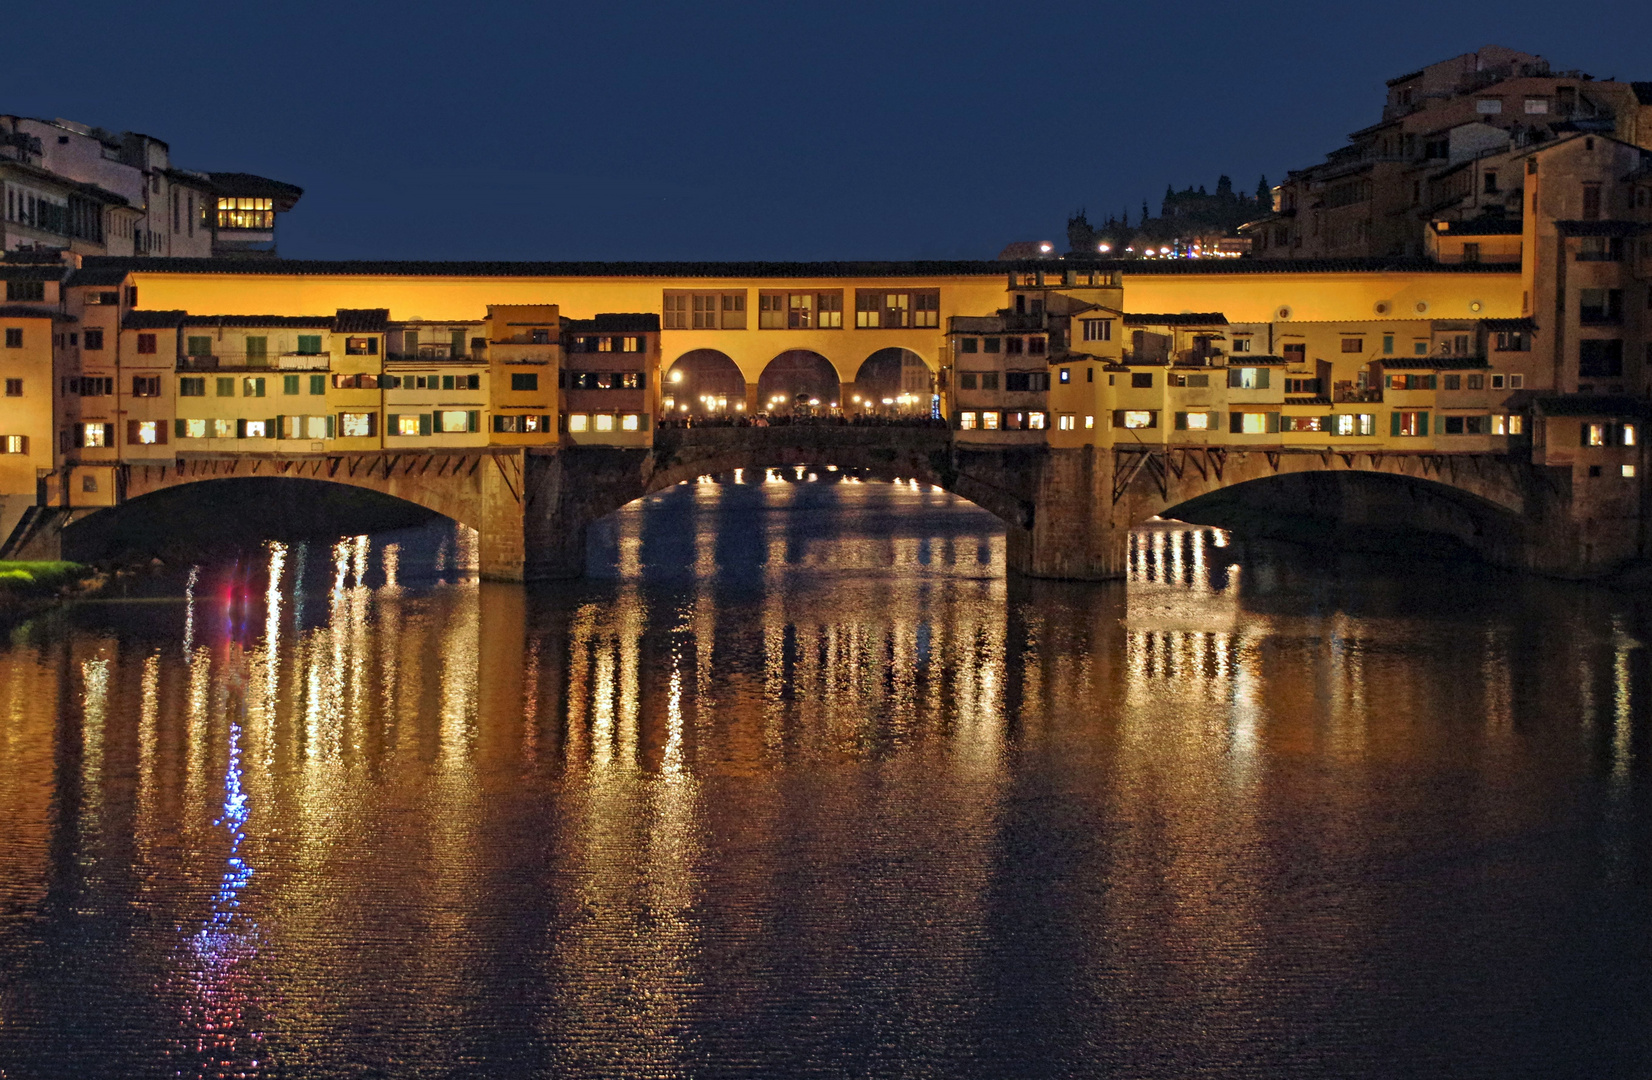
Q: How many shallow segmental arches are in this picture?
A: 3